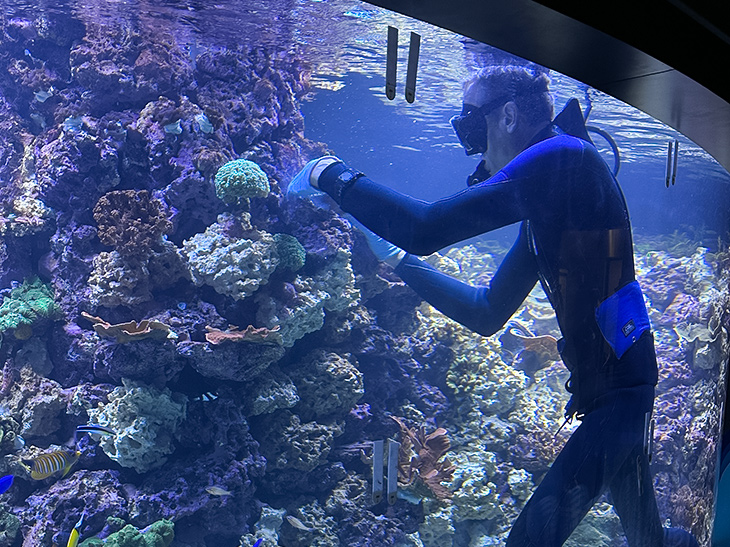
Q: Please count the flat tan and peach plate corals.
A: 2